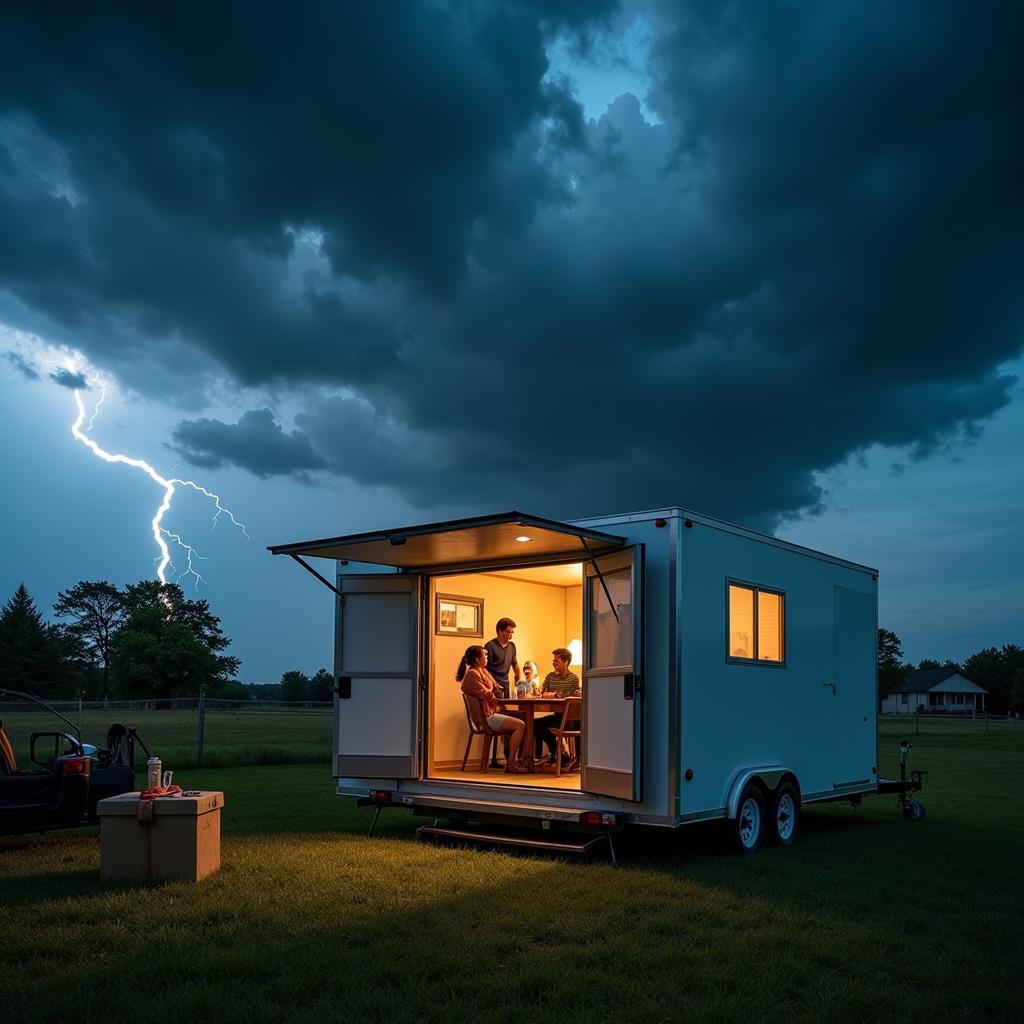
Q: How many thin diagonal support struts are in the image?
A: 2